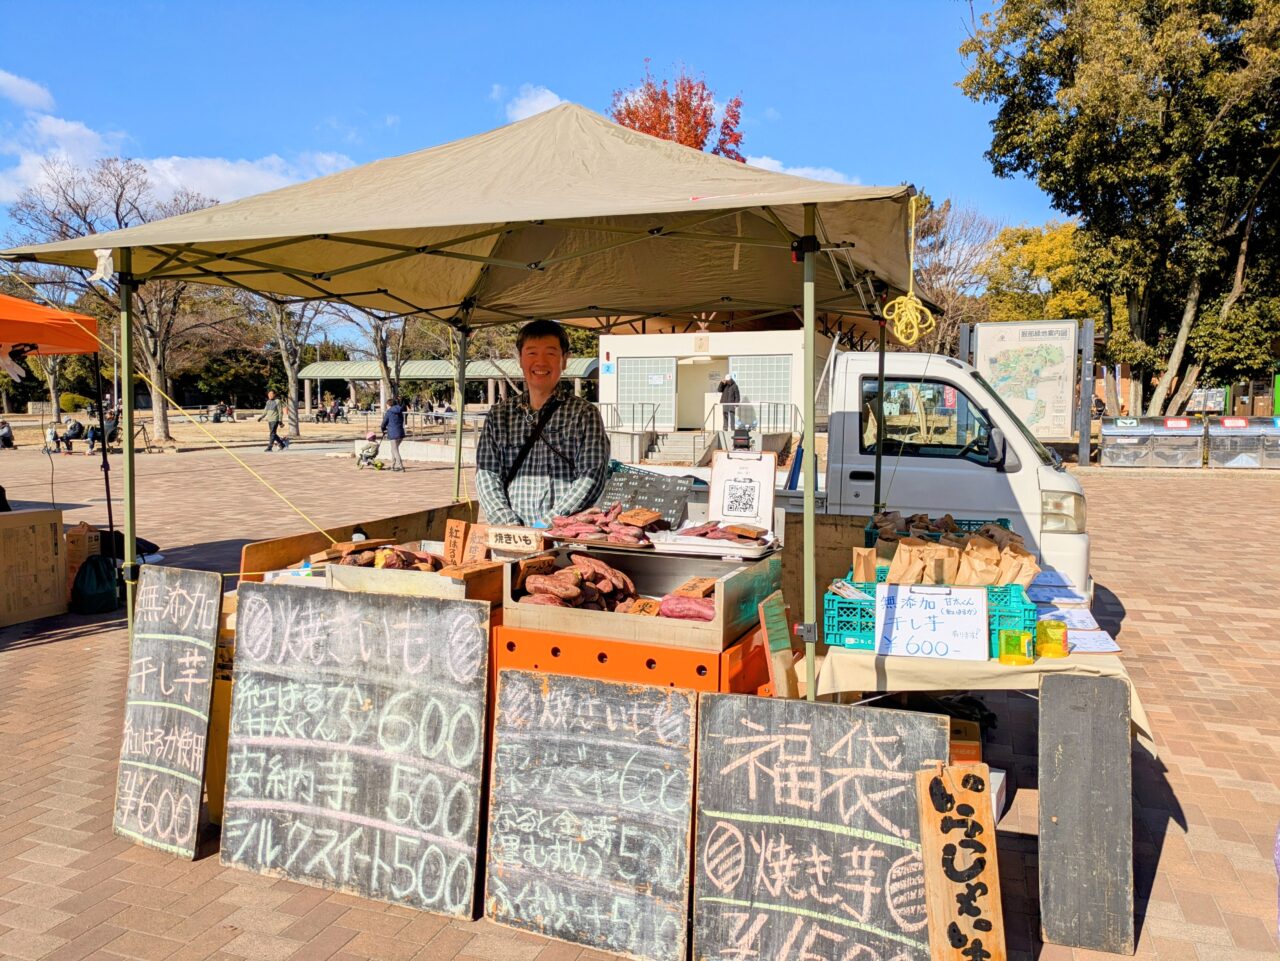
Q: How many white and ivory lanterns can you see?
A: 0